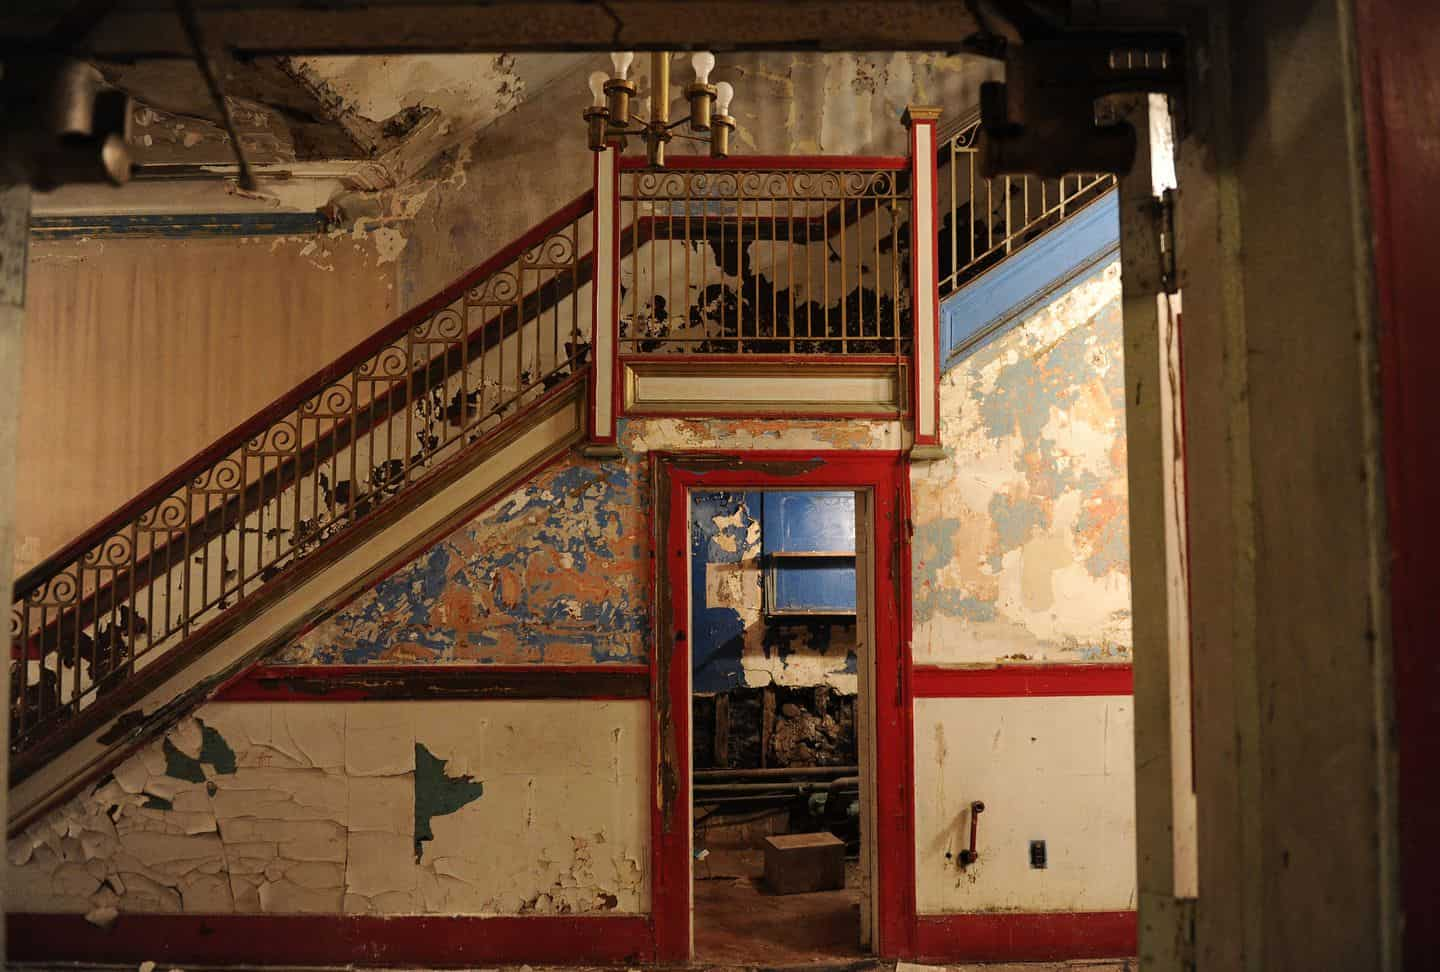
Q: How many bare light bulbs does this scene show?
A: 4